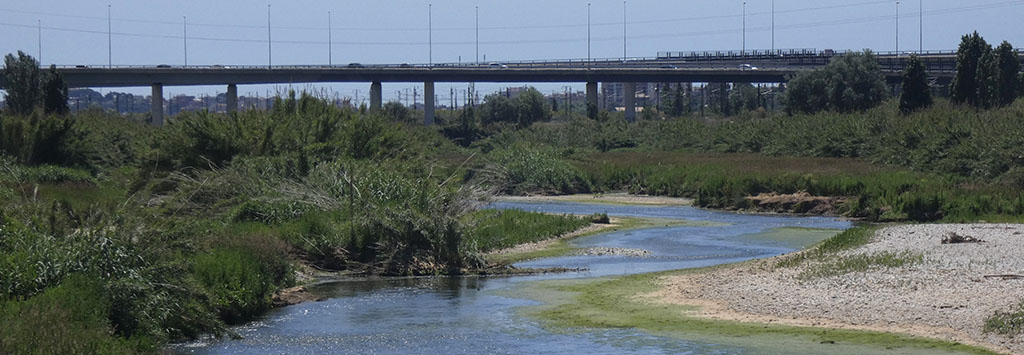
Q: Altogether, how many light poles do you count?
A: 13